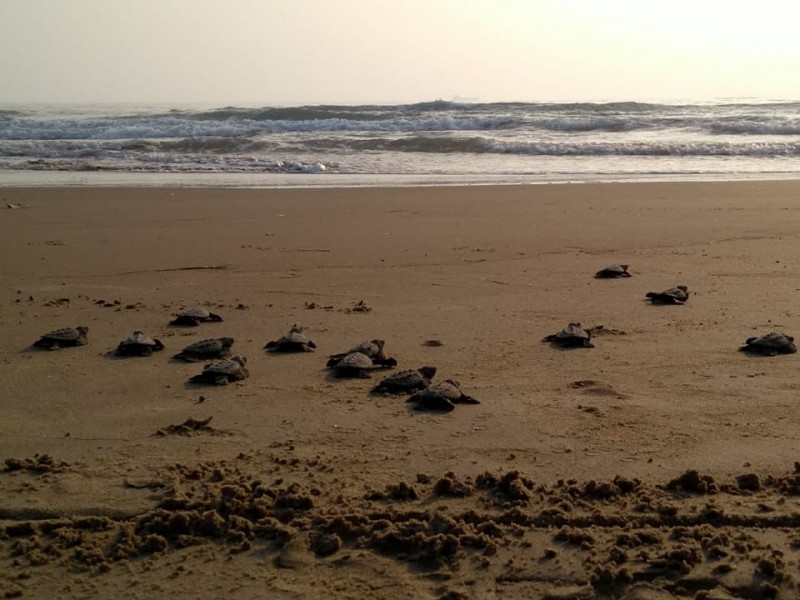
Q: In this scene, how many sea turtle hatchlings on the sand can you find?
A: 14